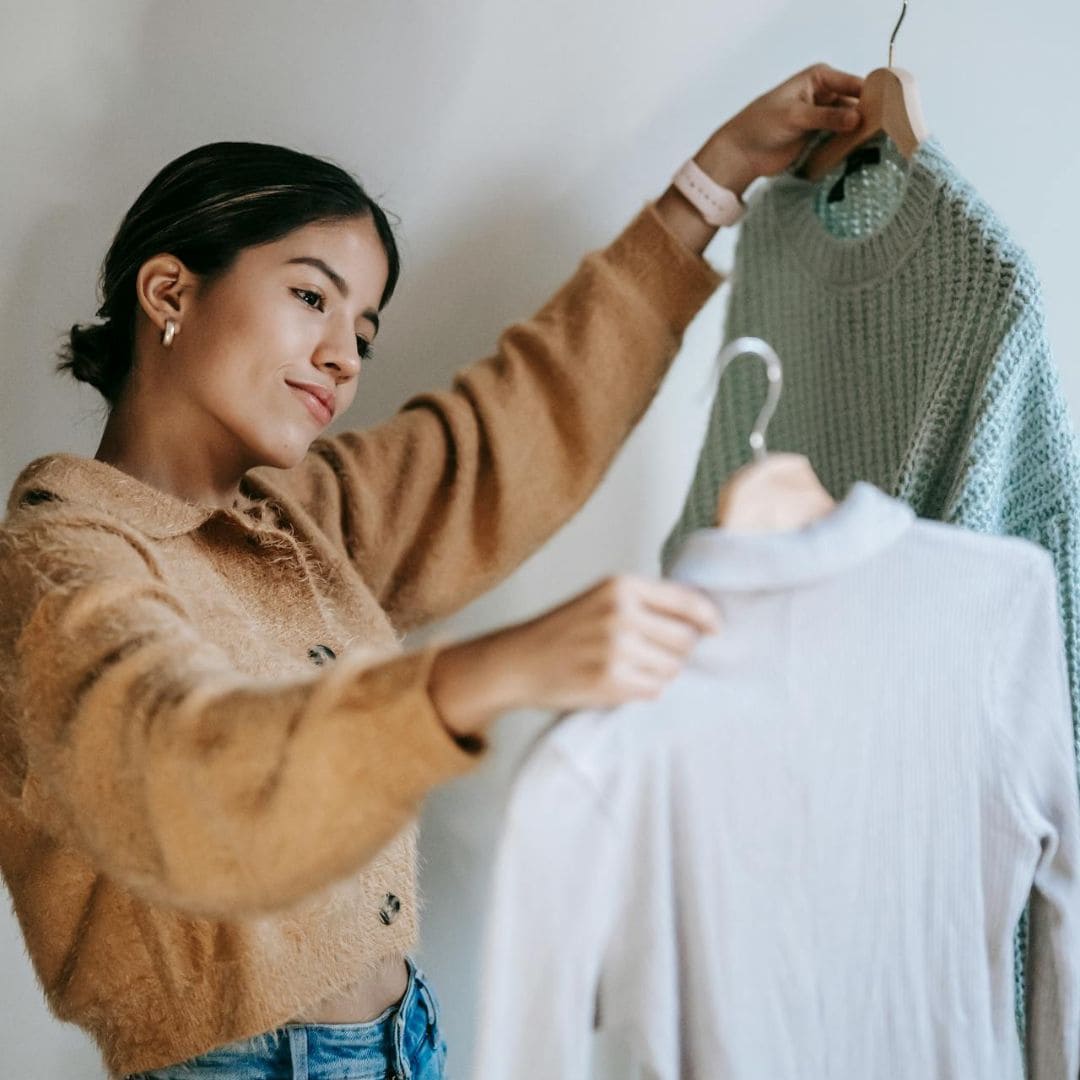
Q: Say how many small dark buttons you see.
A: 2